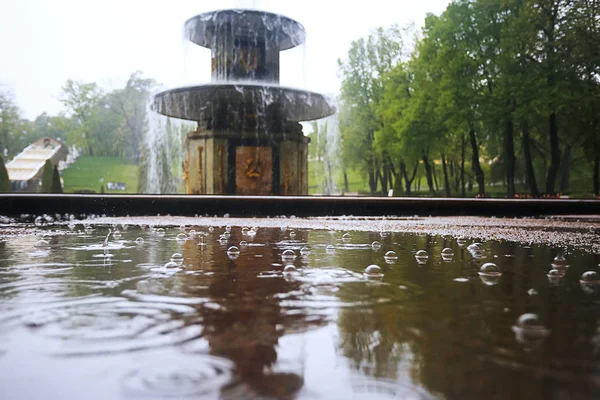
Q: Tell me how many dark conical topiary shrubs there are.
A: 3